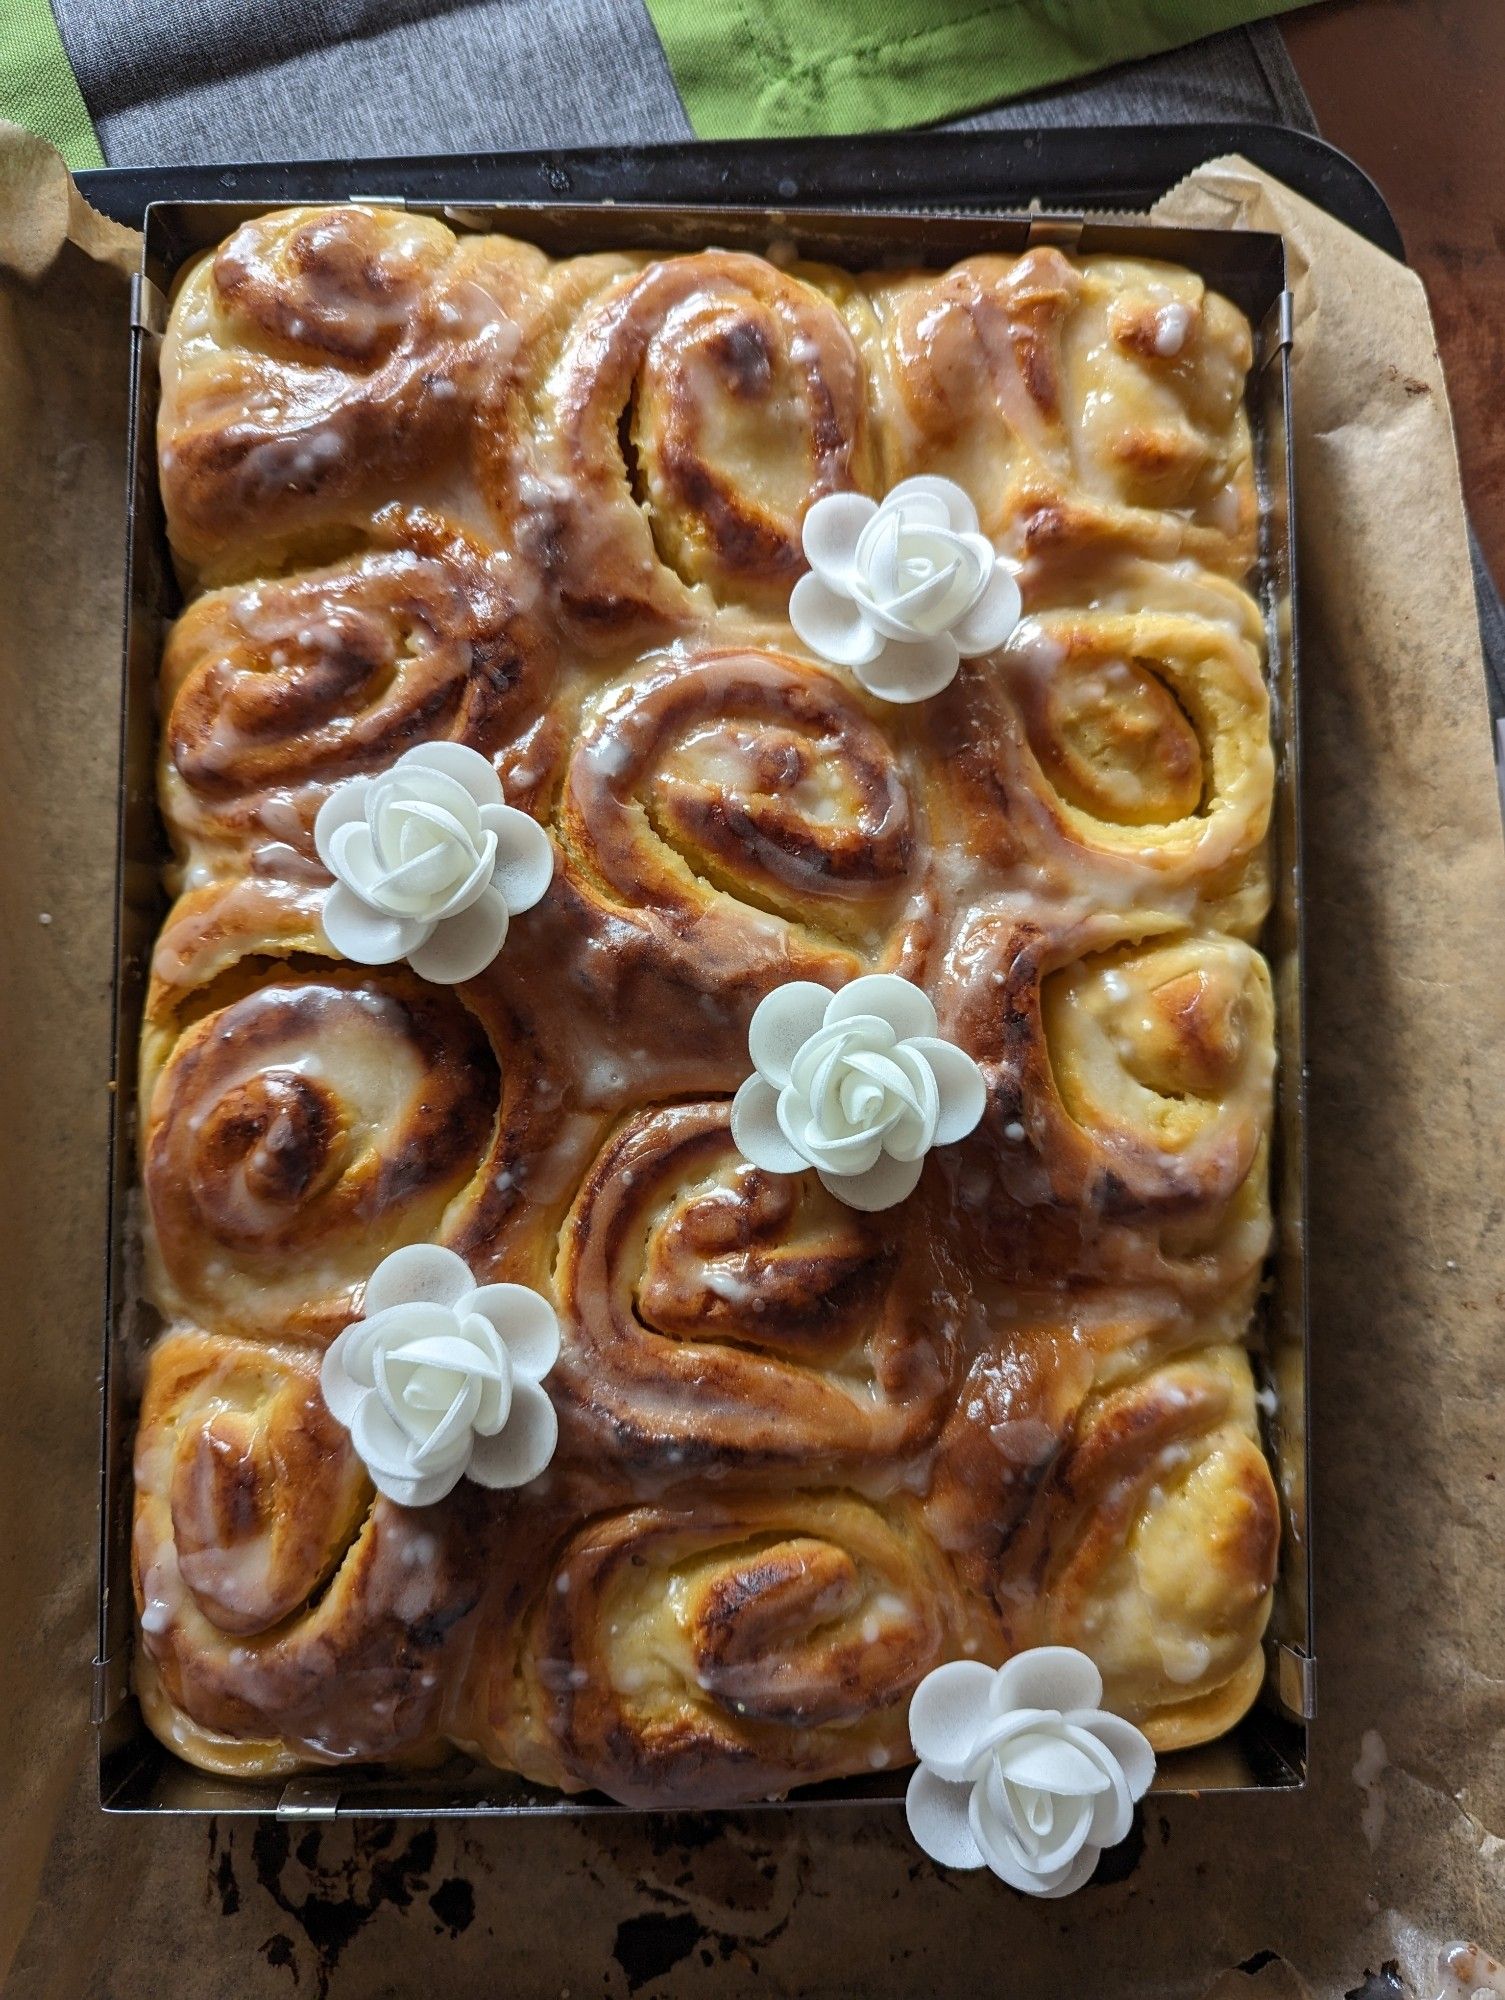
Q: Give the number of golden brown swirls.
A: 12